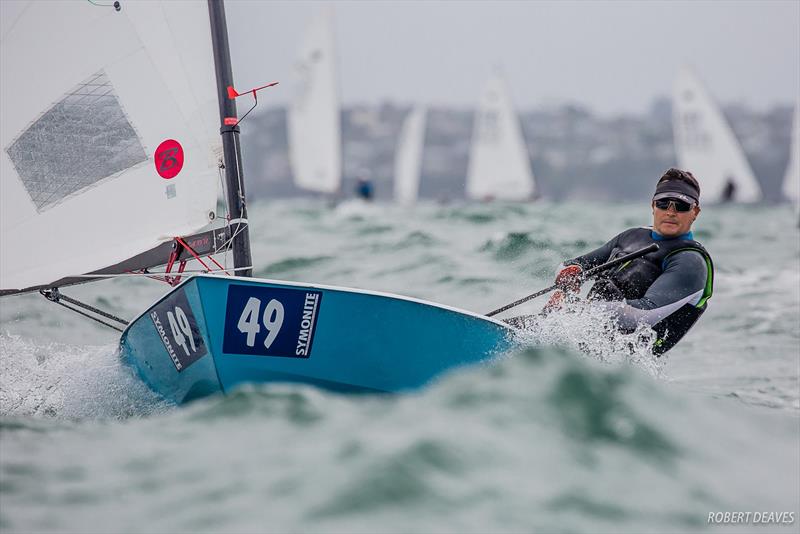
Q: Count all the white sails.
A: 6